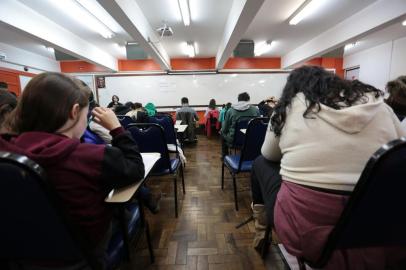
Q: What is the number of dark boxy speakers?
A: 2